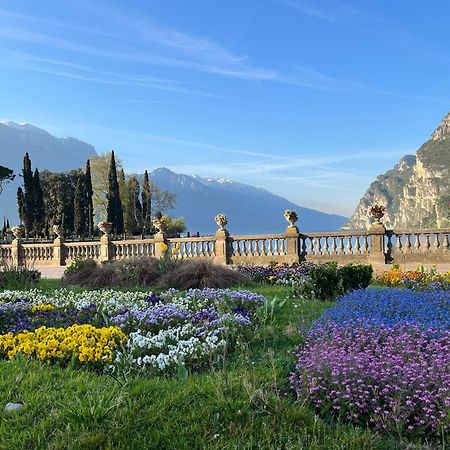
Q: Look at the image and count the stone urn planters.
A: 7